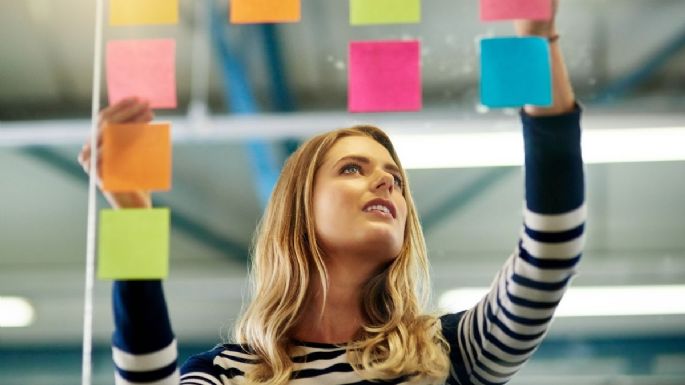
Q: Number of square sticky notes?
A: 9